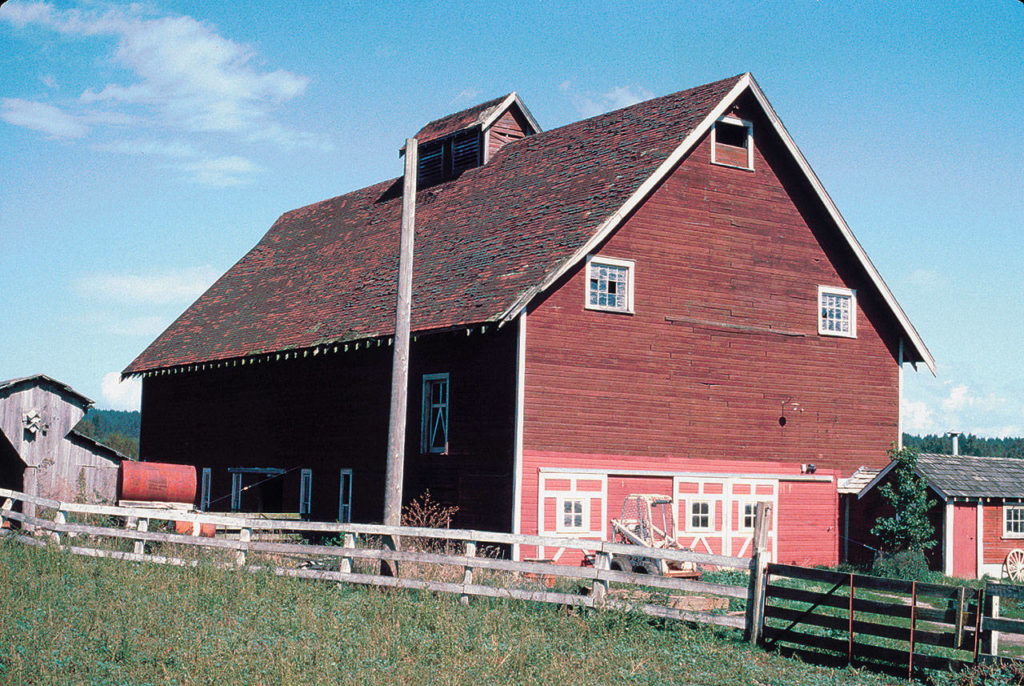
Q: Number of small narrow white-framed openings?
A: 4